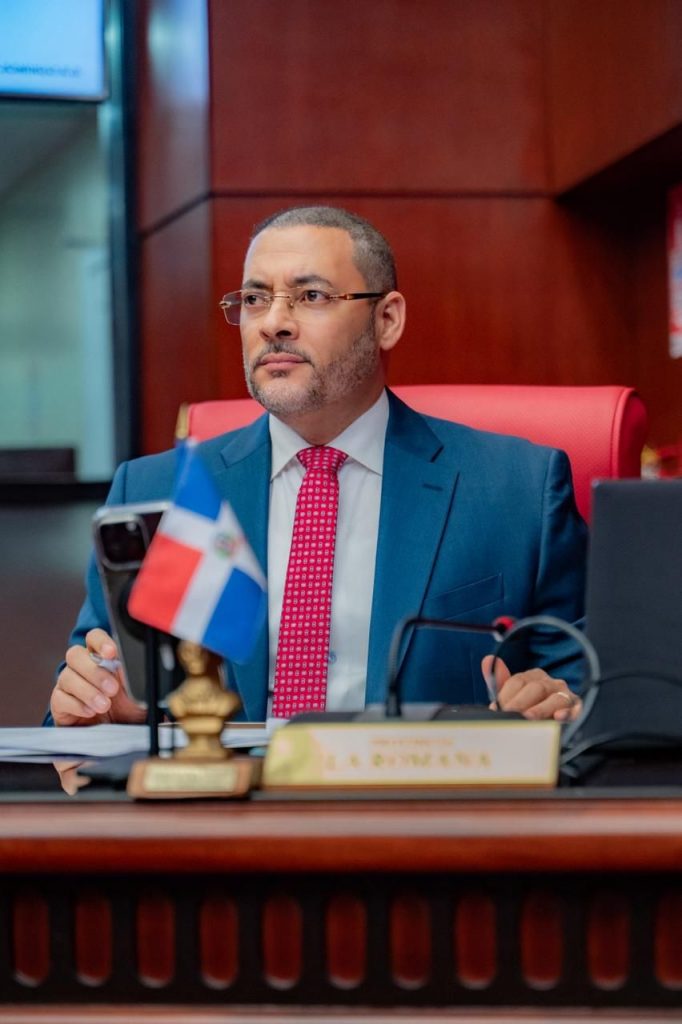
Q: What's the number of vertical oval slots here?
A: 11